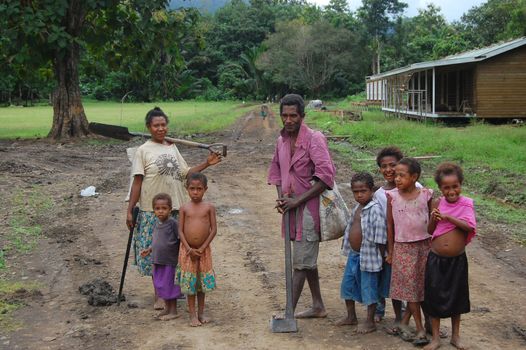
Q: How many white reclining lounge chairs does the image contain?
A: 0